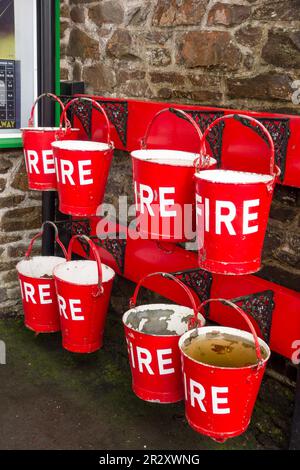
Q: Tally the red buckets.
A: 8